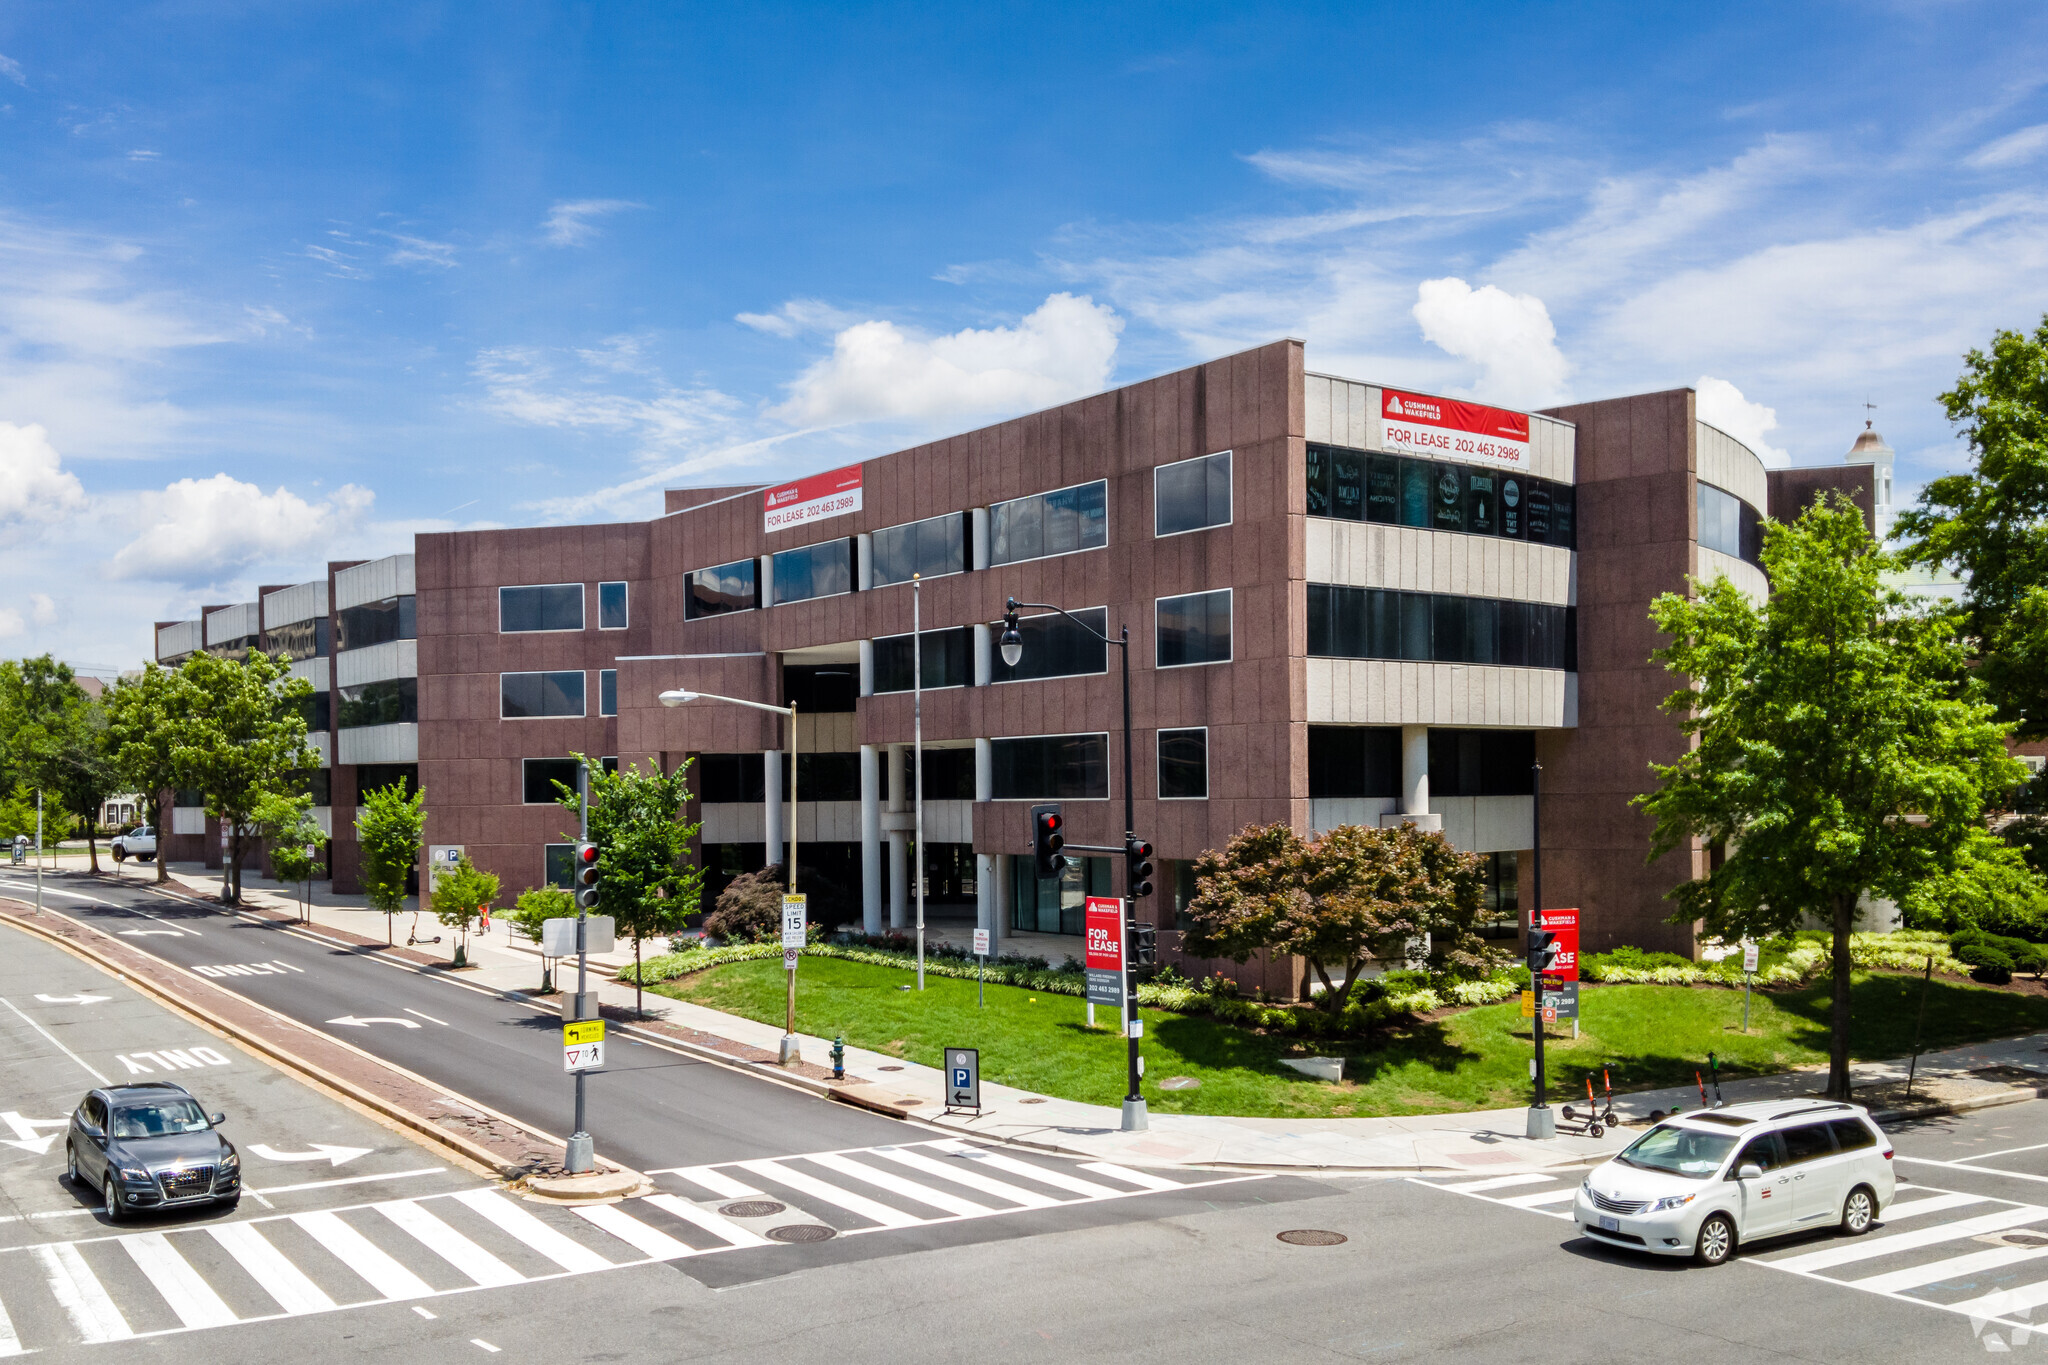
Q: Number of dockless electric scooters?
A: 5